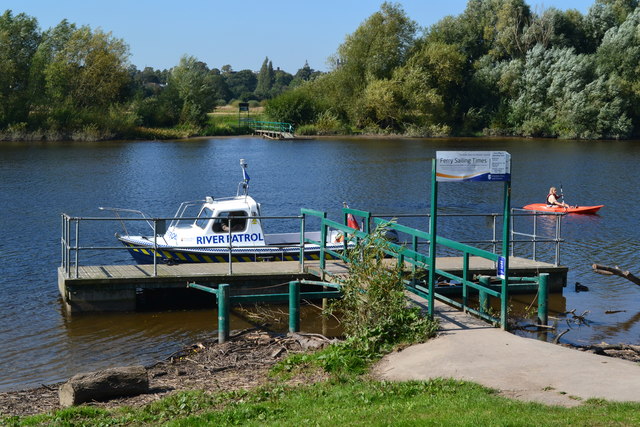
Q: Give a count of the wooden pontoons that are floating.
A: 1